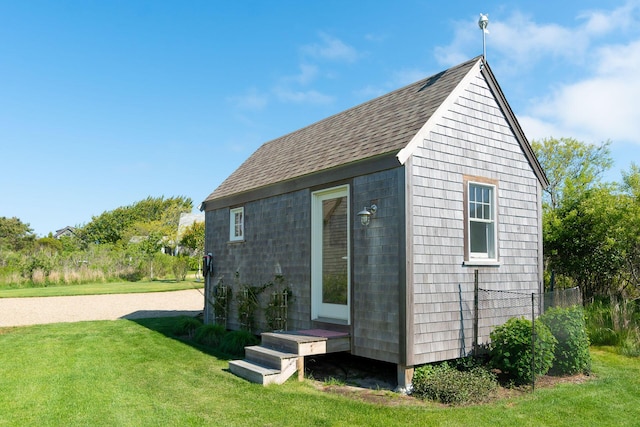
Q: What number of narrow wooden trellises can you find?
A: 3